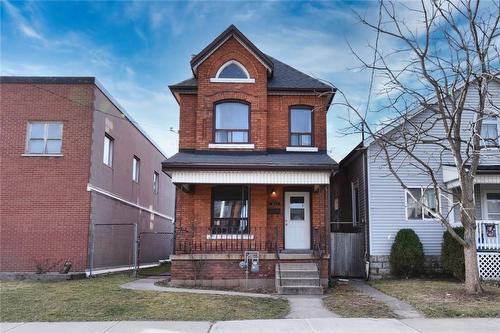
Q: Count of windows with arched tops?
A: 3